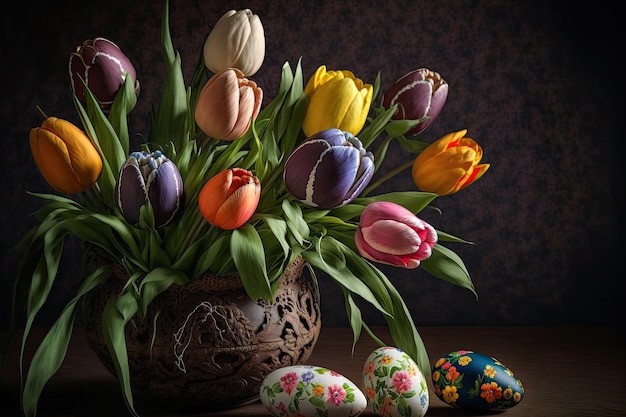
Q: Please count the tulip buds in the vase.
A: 11